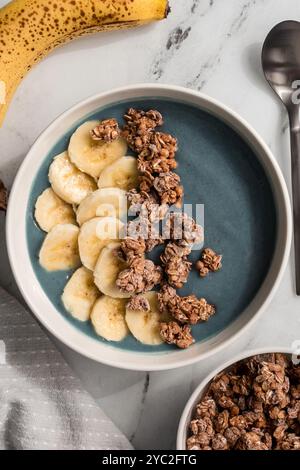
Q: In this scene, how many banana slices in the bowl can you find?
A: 11